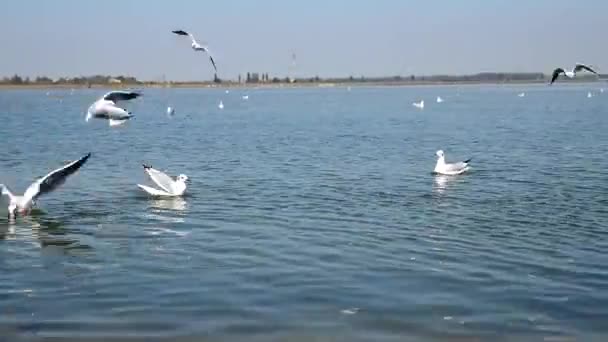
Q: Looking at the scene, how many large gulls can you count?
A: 6